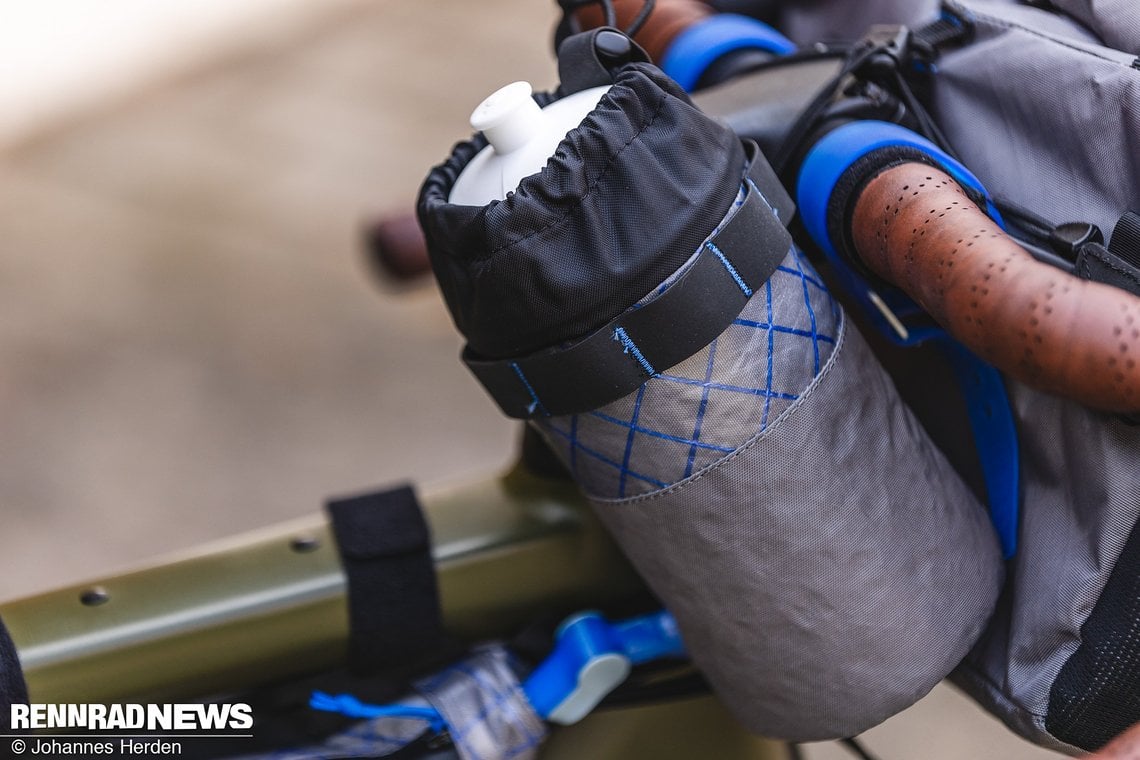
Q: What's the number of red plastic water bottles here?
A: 0